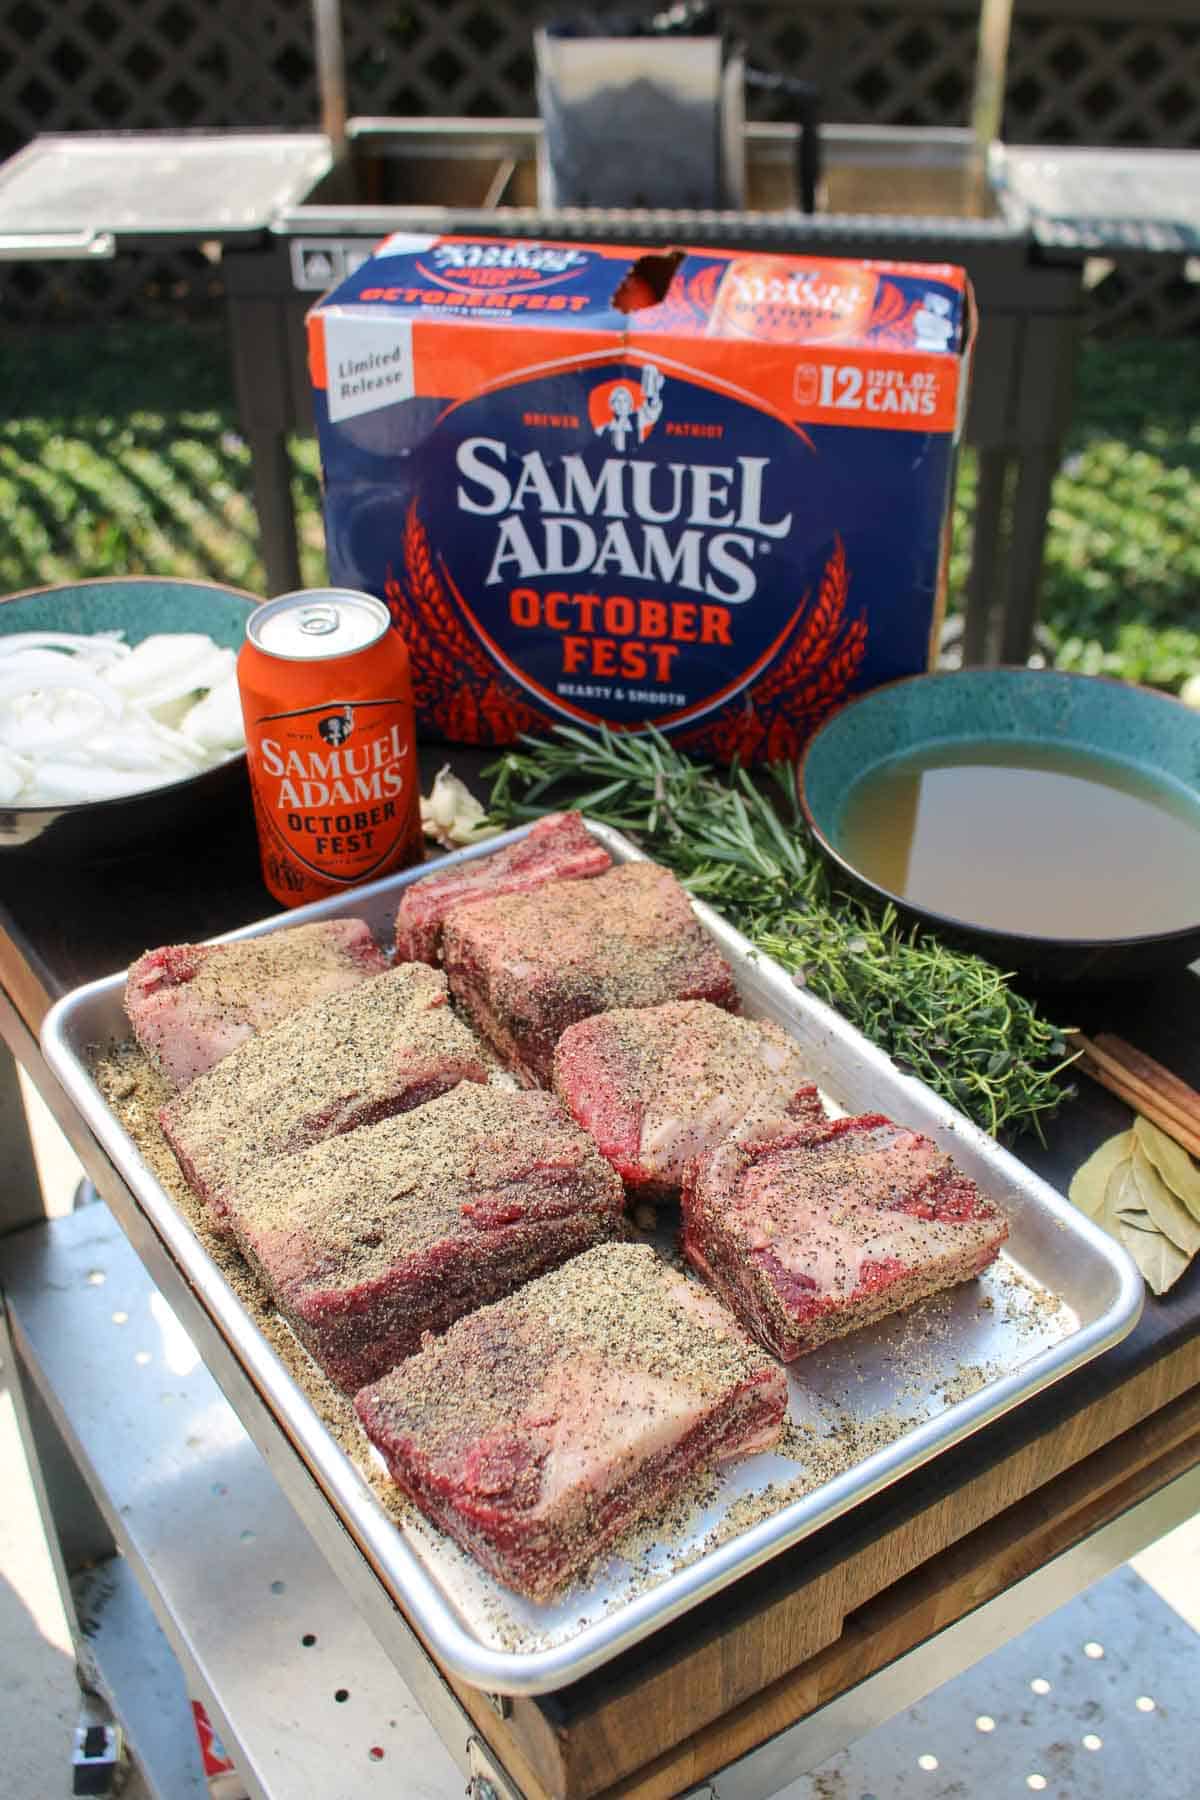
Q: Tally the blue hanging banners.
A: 0